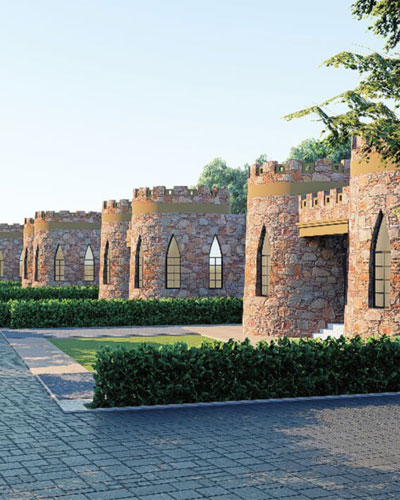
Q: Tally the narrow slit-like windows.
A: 12